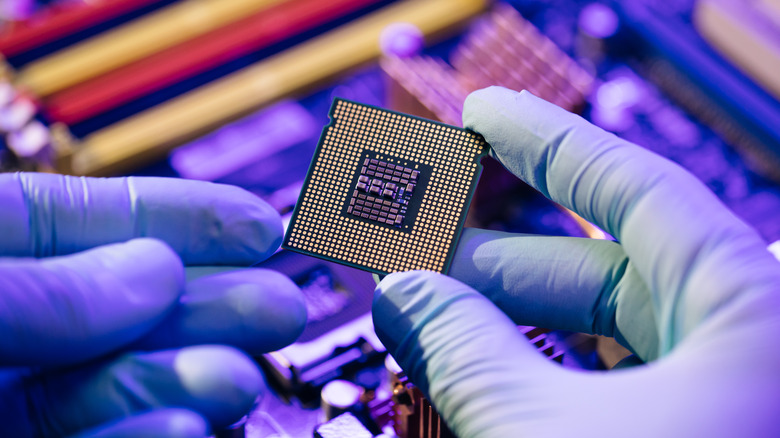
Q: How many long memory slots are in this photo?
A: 4